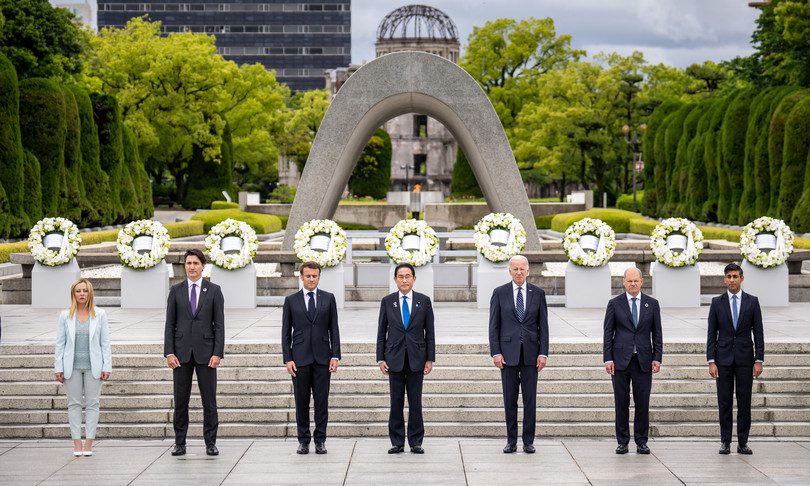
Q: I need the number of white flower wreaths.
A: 9